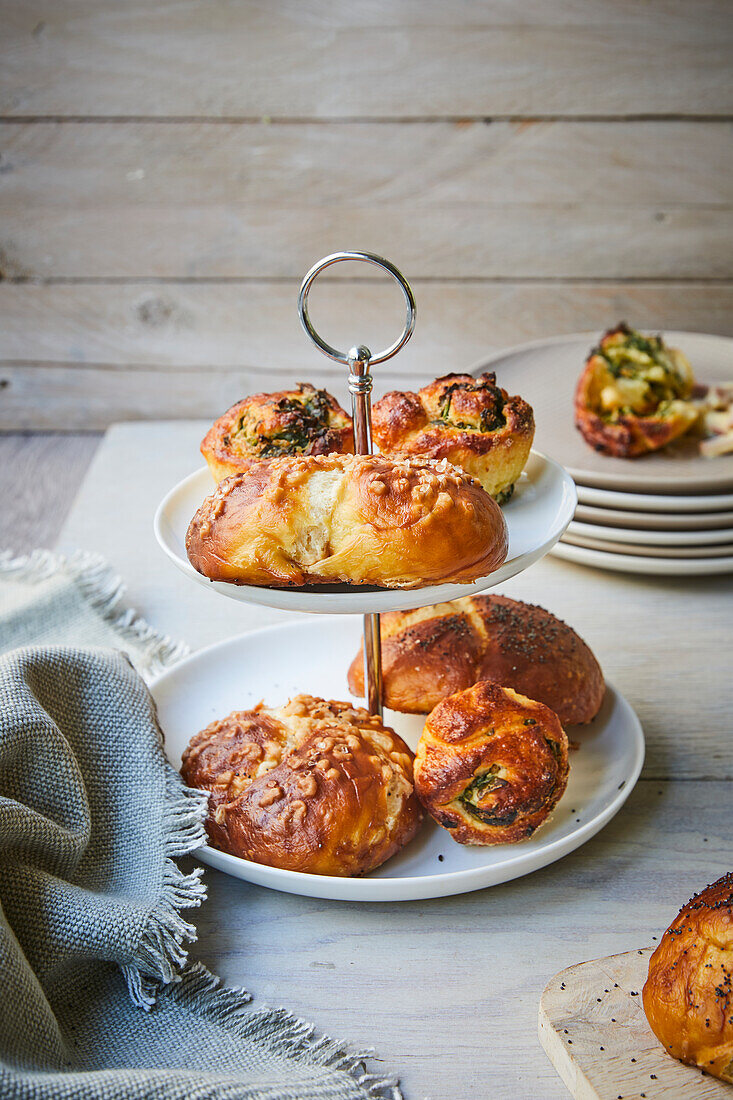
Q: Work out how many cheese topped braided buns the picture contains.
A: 2